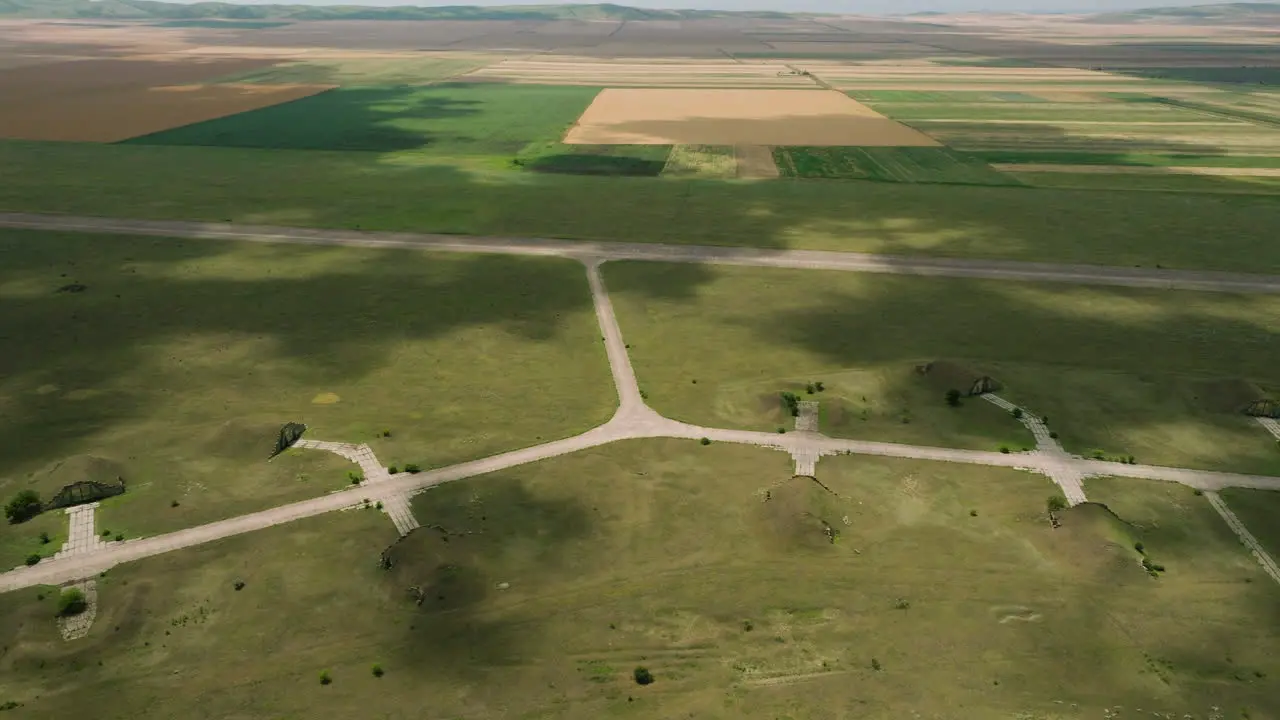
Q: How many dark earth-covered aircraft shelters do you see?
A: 7